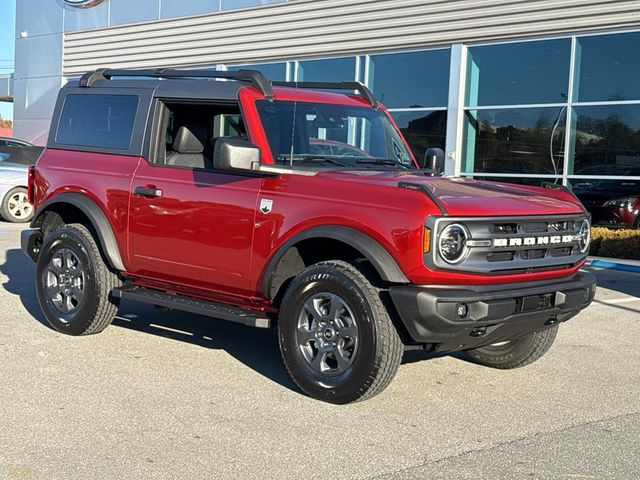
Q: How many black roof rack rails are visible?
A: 2